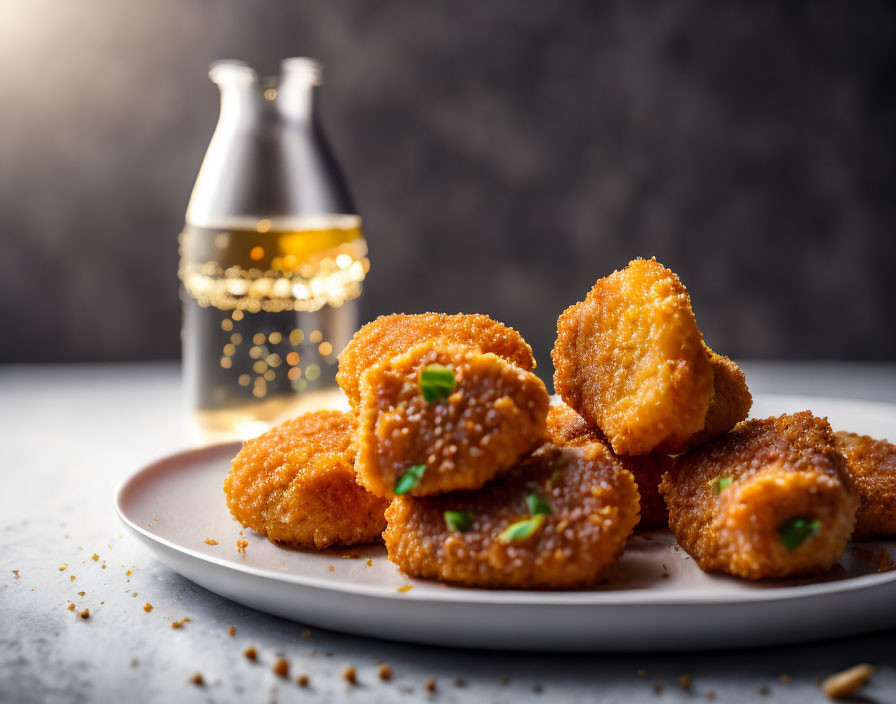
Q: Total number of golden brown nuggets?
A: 9